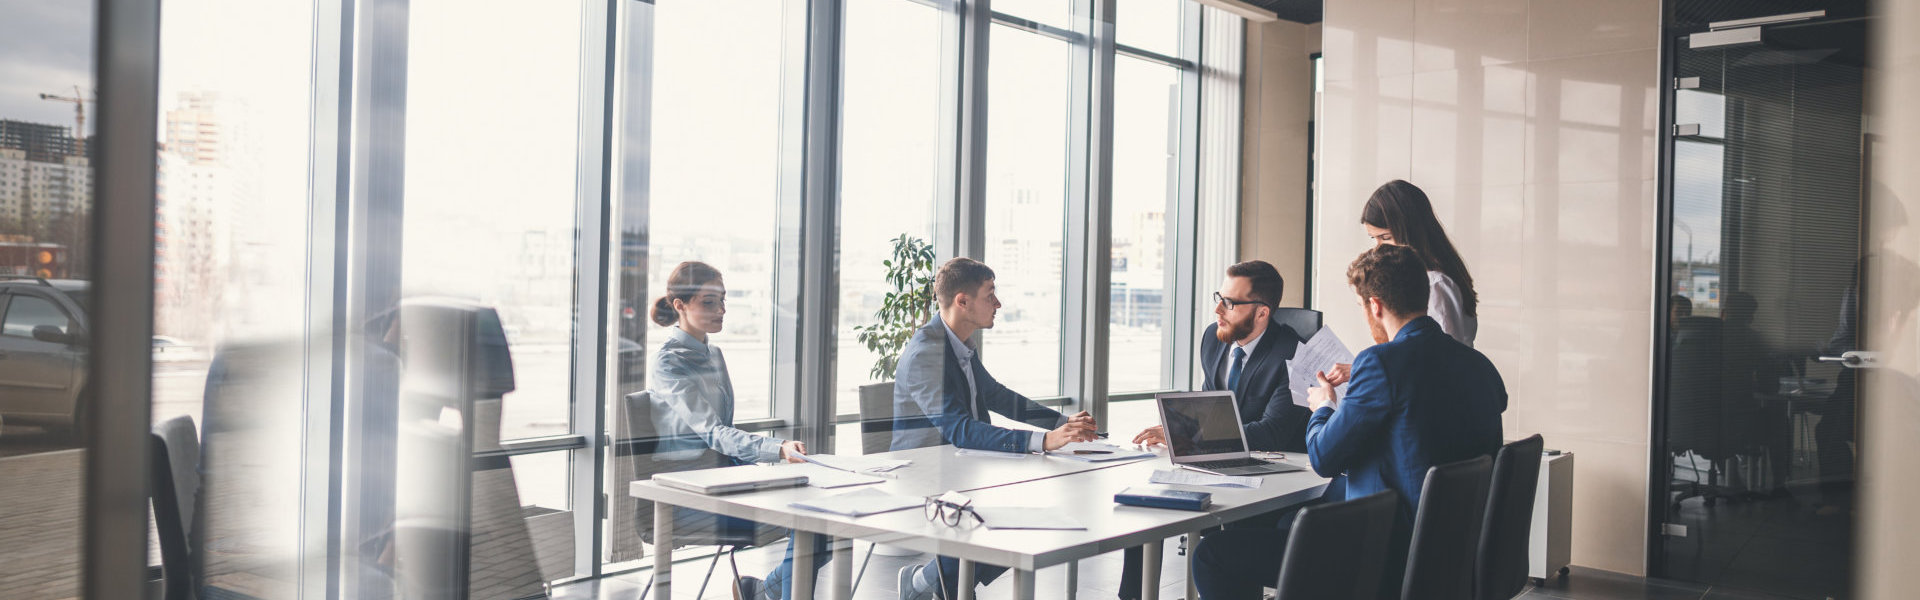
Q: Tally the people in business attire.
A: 5